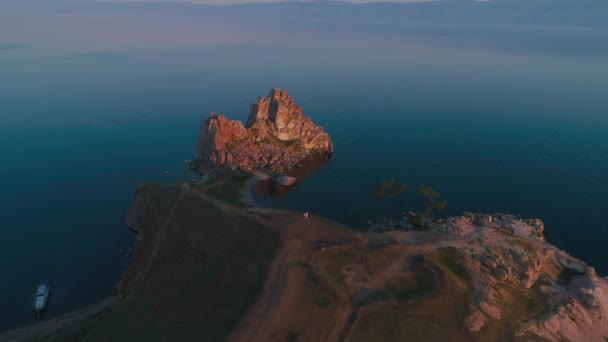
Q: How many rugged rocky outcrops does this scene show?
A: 2